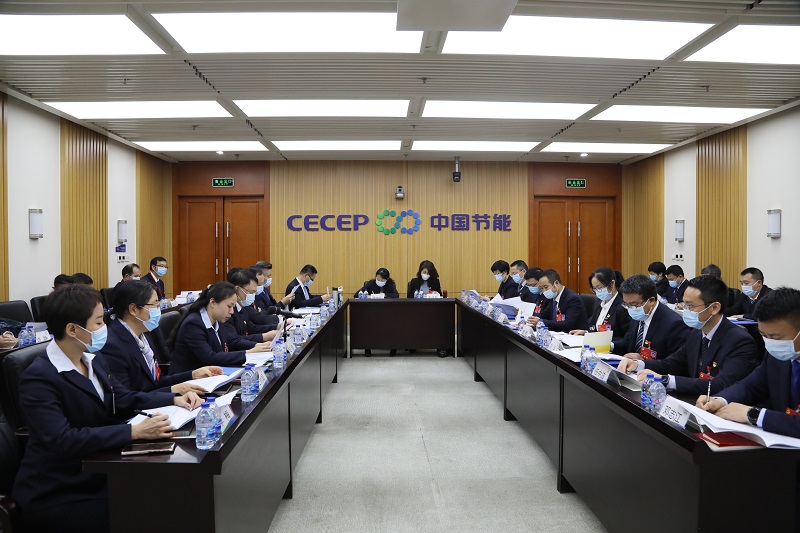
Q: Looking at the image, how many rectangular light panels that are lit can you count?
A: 12